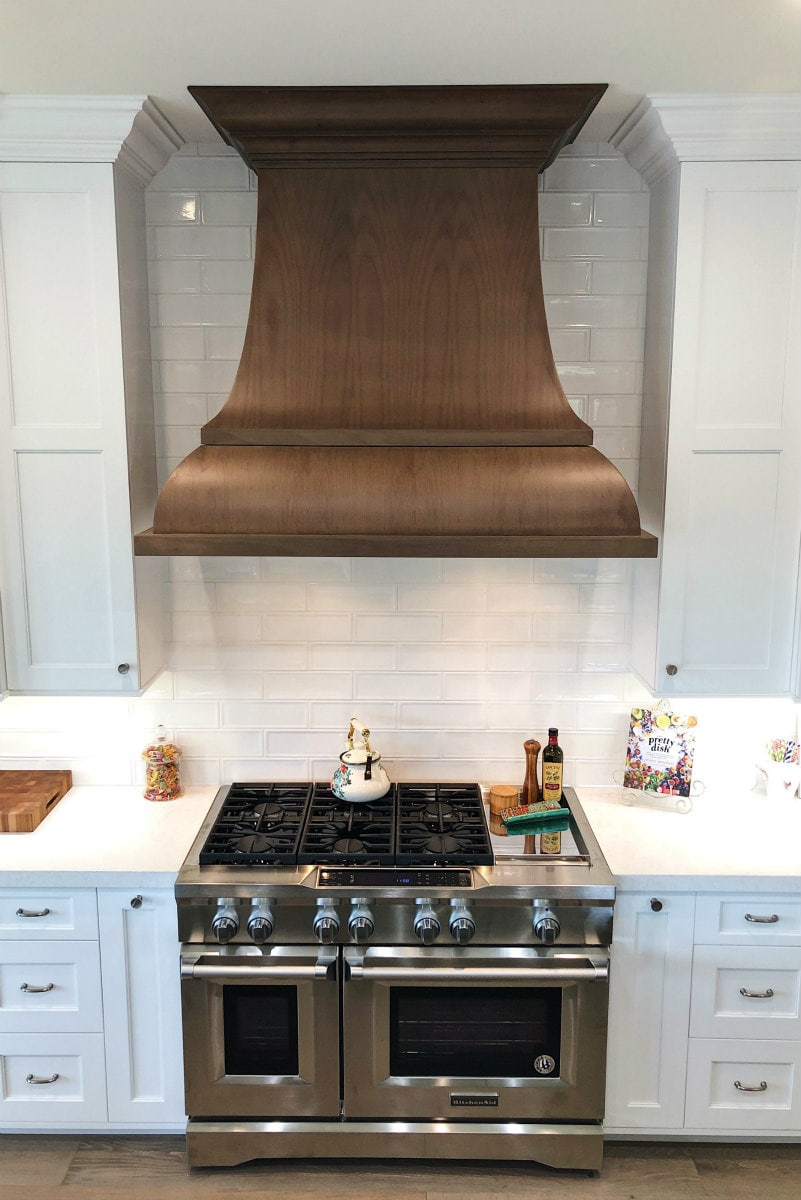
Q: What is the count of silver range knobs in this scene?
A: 7